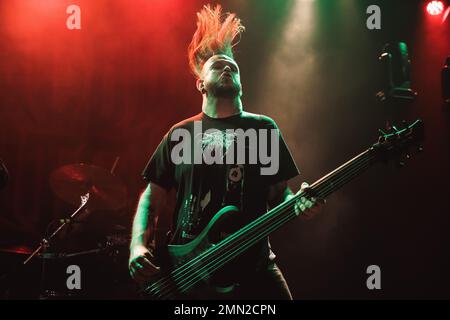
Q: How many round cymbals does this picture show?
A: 1